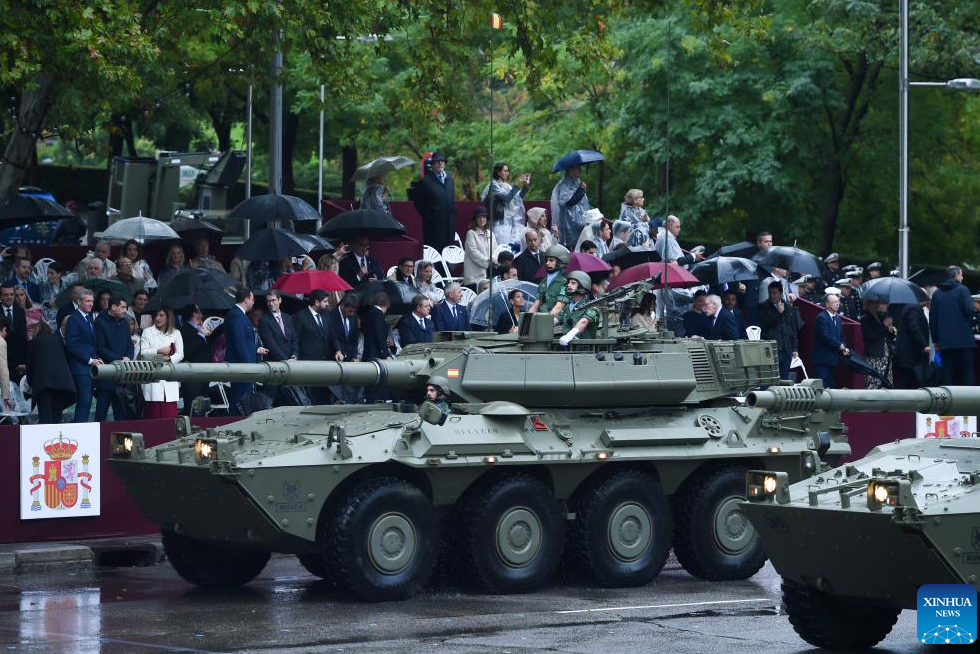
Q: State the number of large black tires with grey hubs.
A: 4